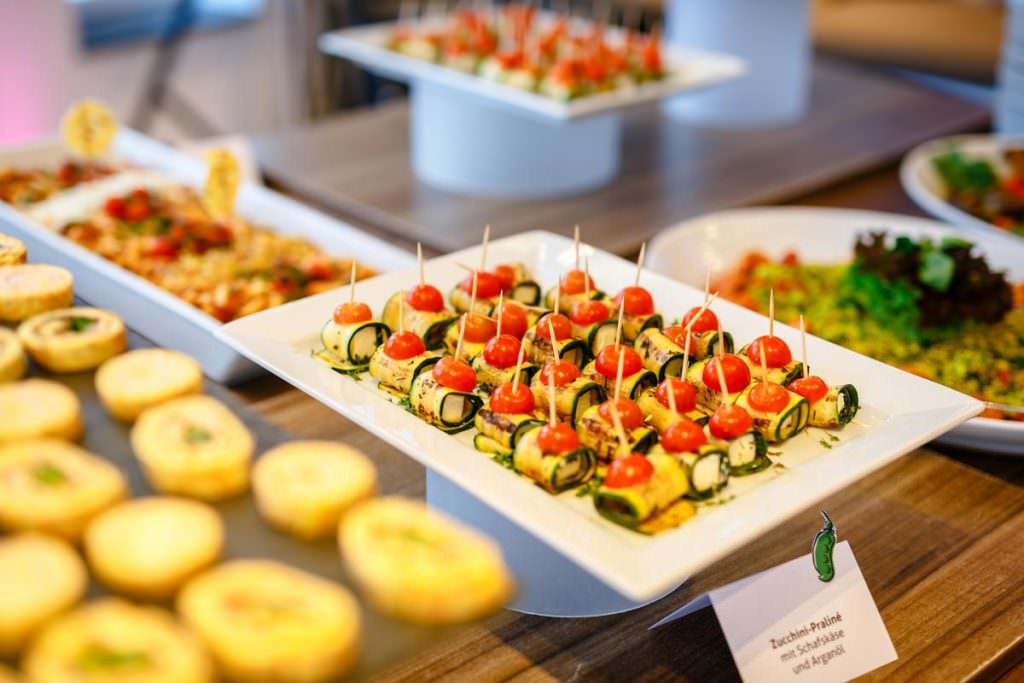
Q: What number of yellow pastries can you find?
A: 15